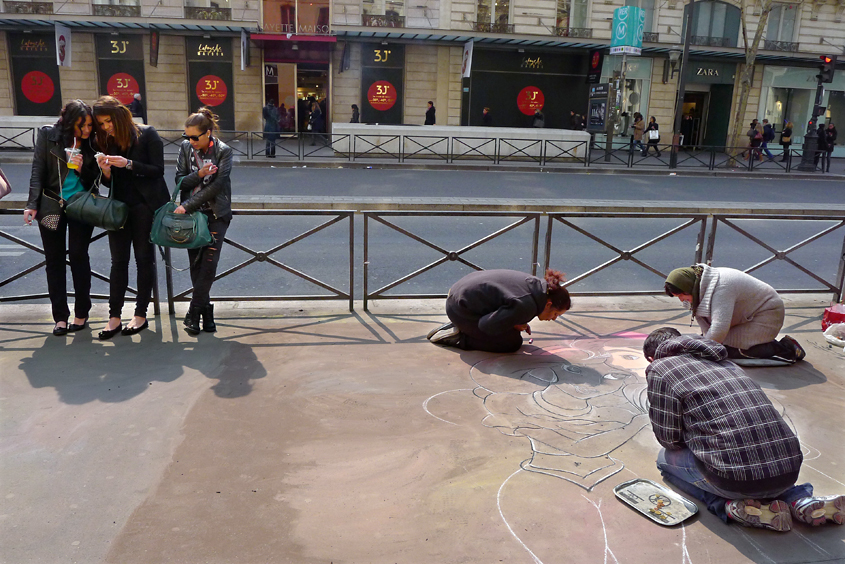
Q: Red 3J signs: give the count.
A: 5